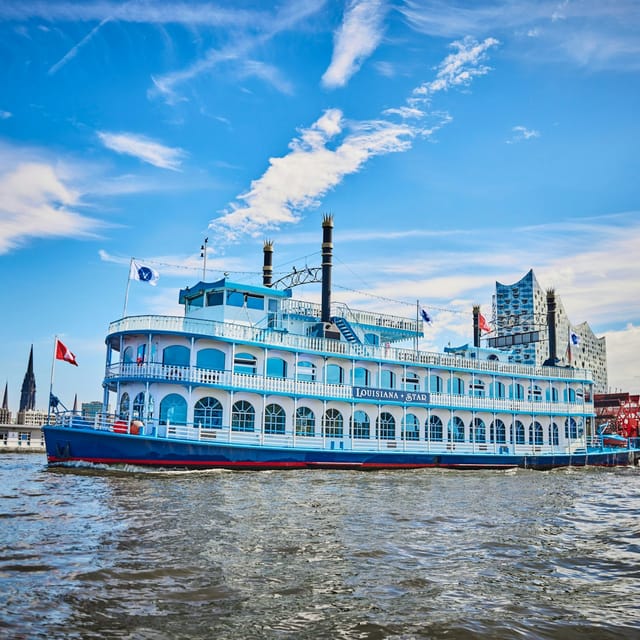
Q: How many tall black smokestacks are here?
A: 4